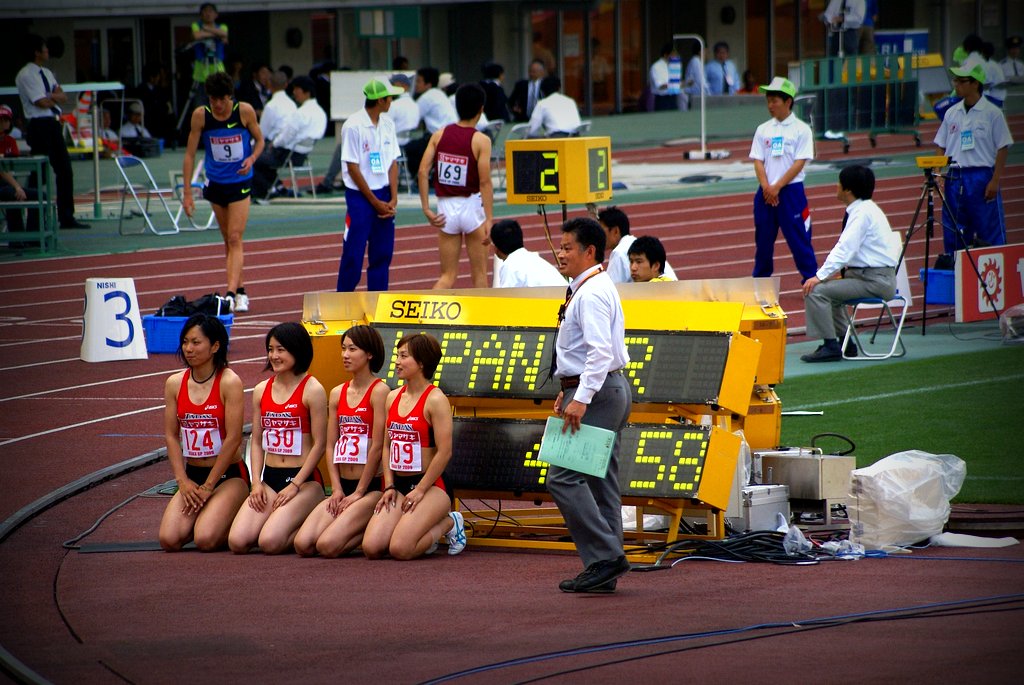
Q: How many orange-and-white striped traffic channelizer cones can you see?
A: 1